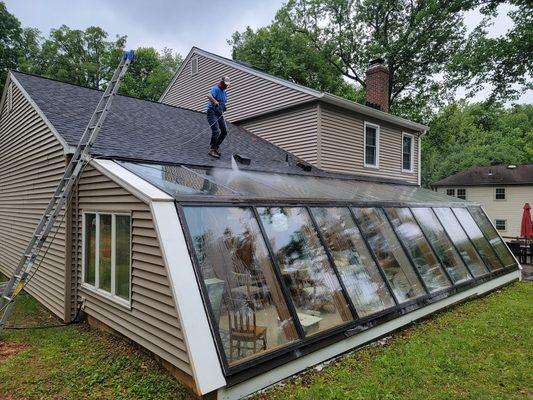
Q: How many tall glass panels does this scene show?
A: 9